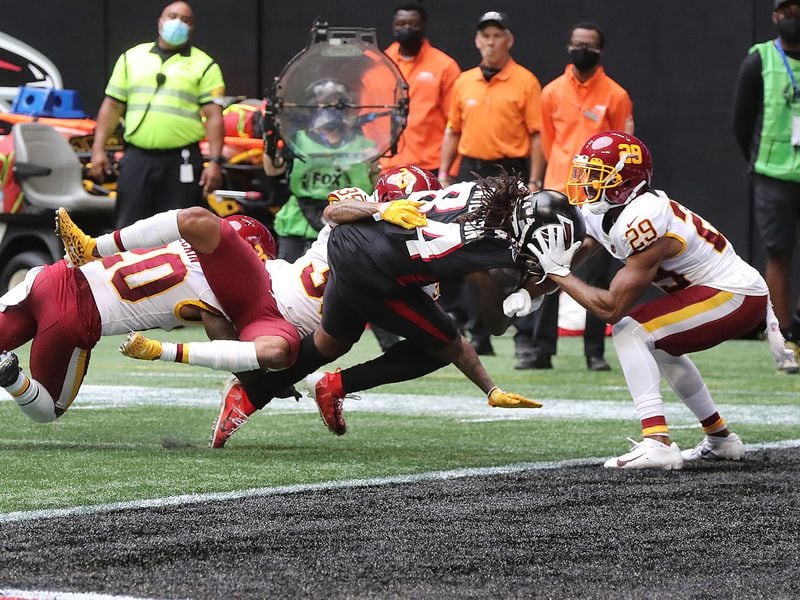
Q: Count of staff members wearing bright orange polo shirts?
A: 3